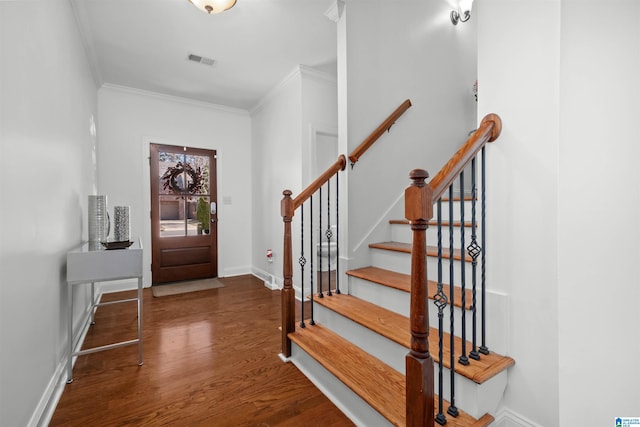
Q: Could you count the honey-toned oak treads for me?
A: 6